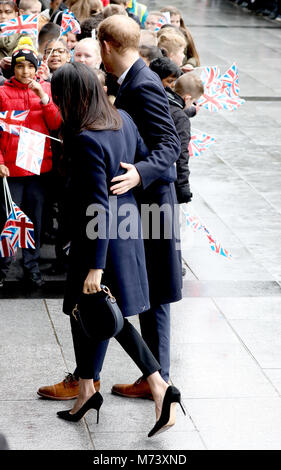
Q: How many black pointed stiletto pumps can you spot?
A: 2